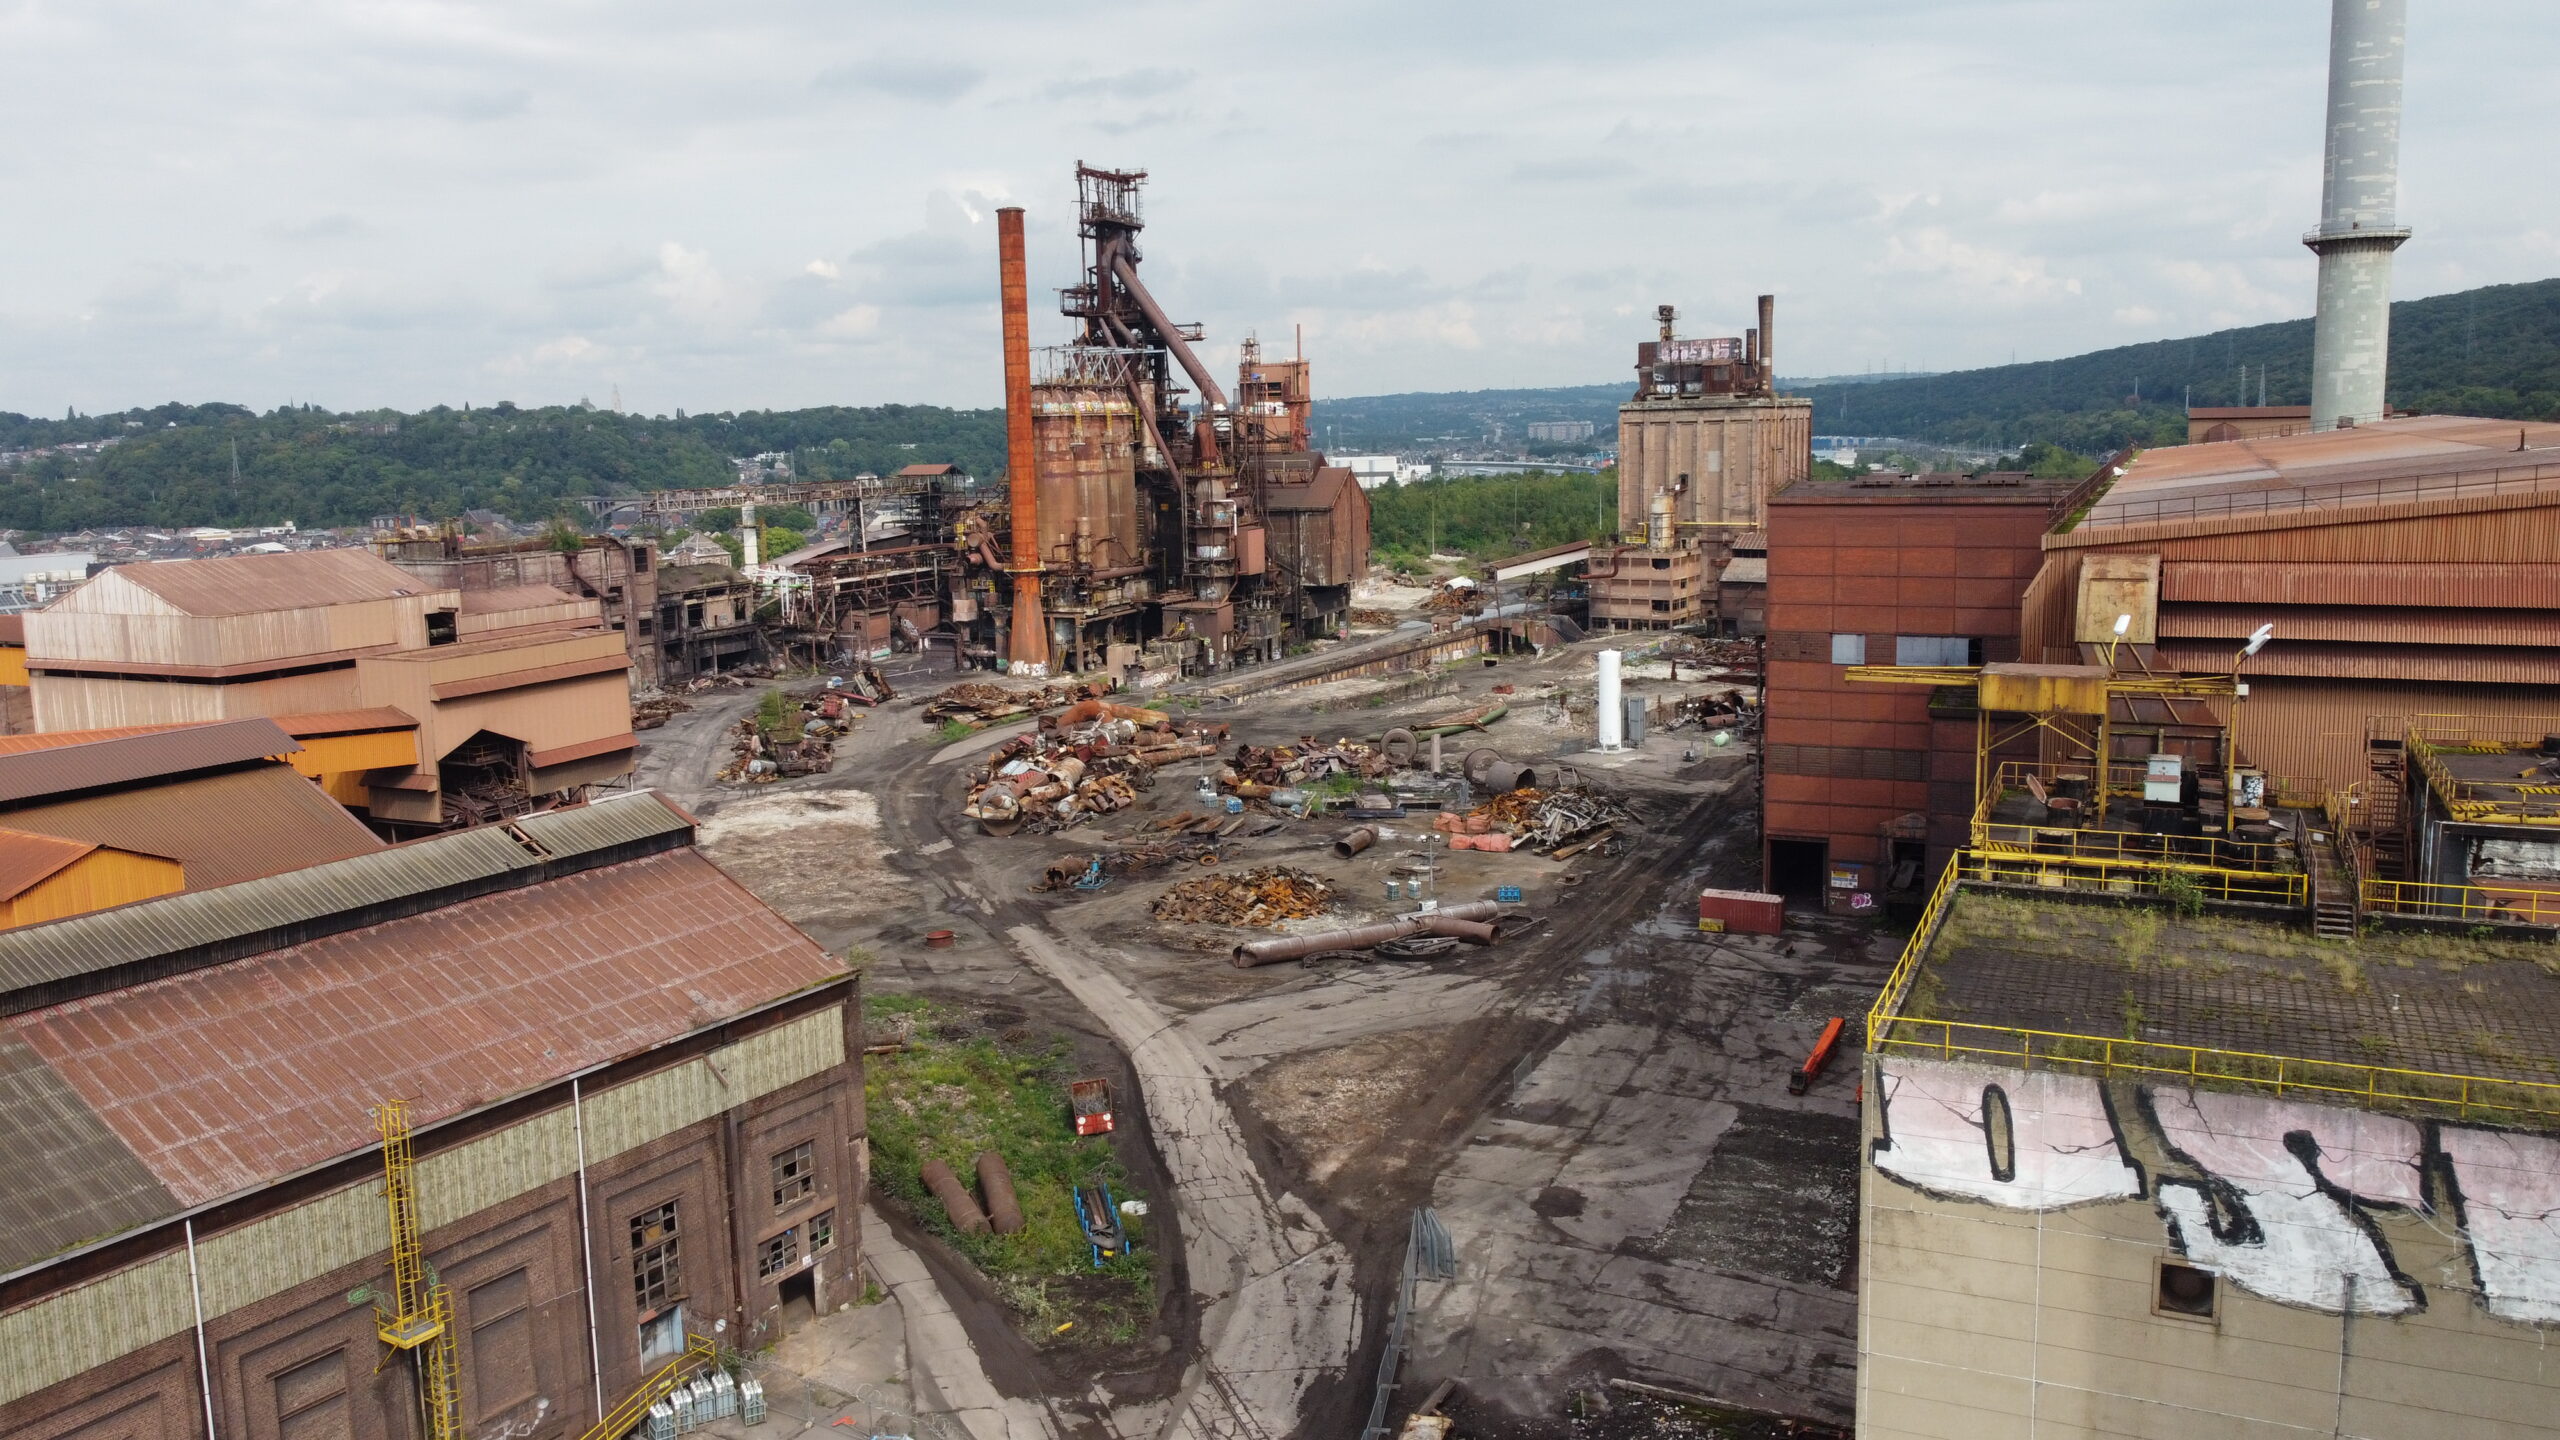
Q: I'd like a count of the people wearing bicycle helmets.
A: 0